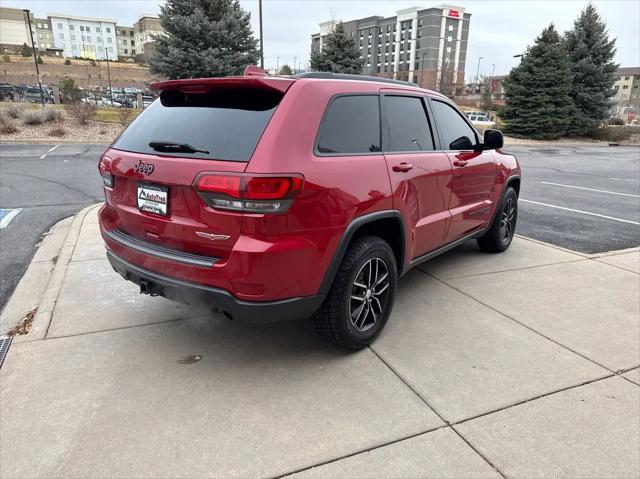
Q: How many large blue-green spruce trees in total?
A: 4